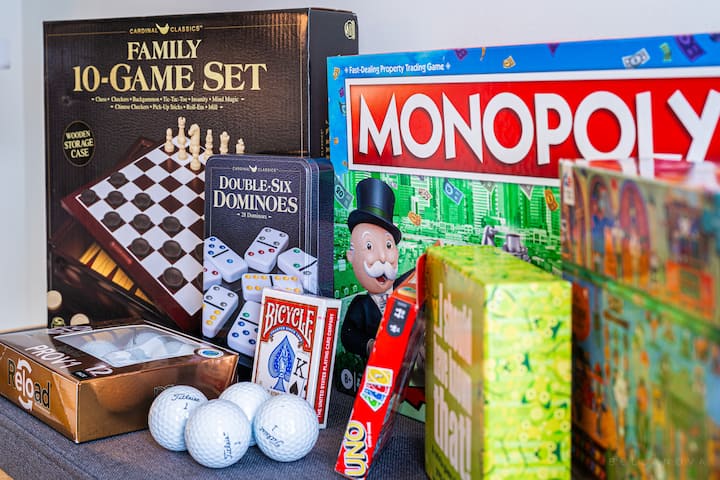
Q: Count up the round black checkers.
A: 12